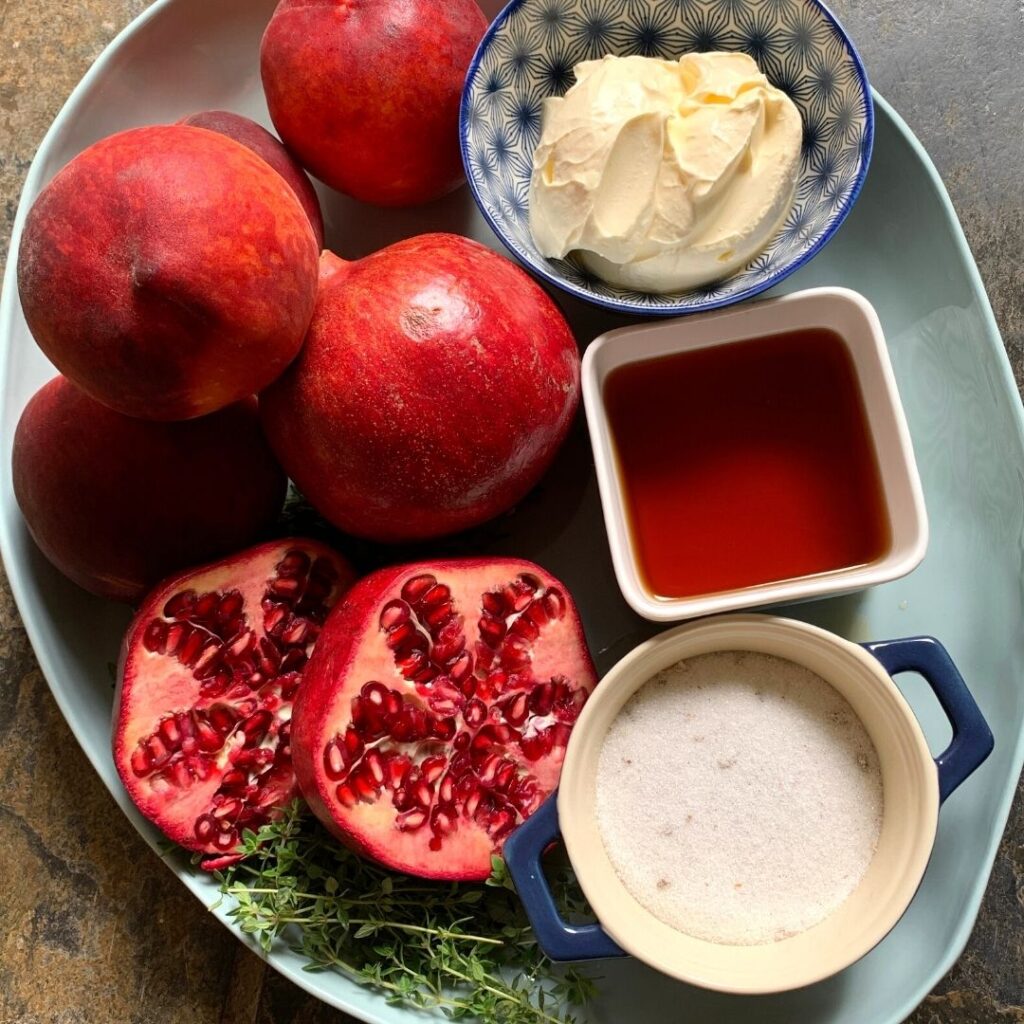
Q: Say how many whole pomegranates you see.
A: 1